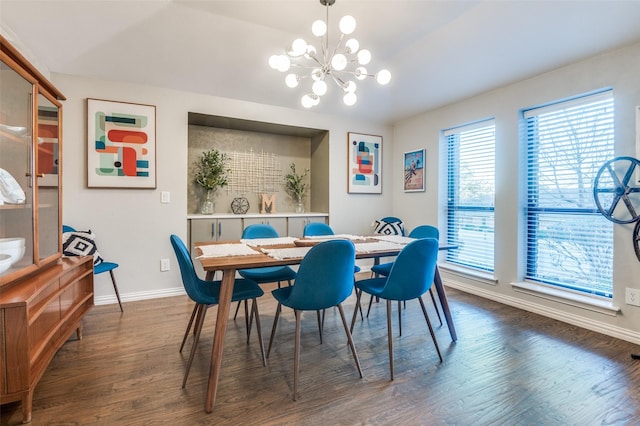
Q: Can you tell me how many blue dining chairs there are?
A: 8